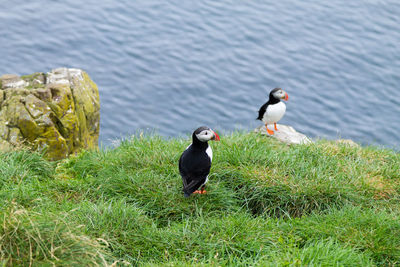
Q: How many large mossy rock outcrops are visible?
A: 1